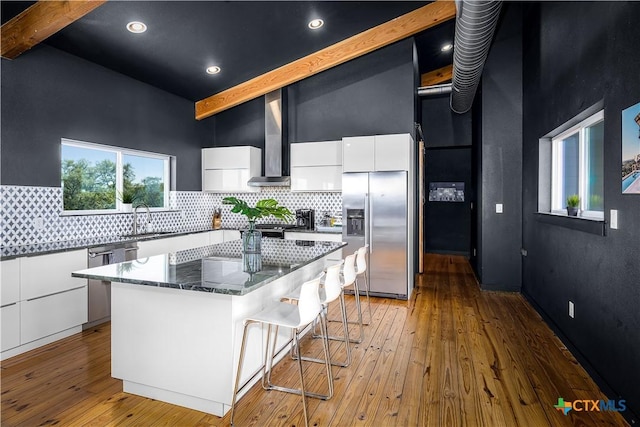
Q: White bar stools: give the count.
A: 4